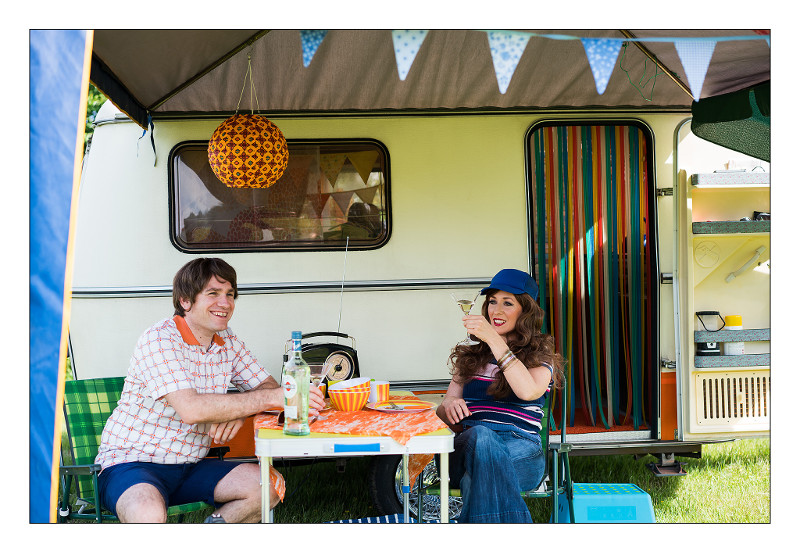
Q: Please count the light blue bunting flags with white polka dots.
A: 2